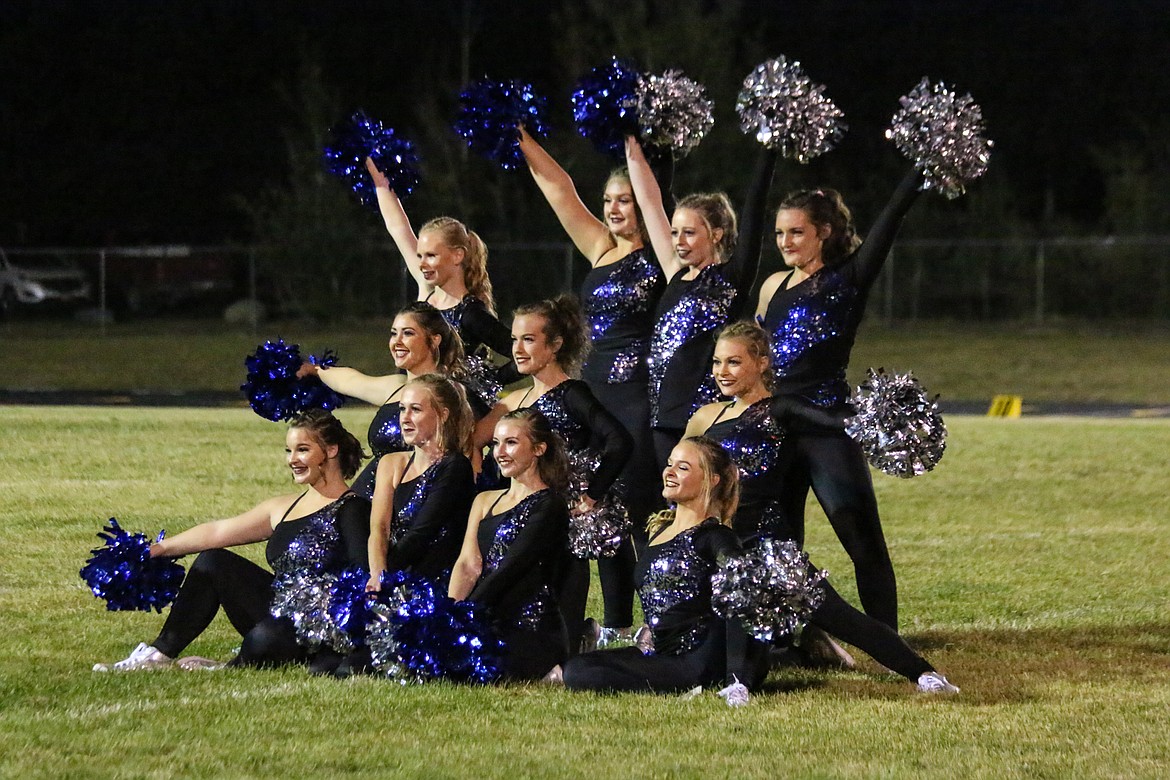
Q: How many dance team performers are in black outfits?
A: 11